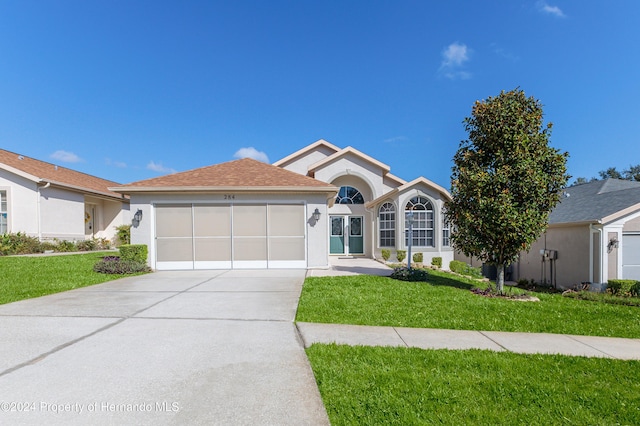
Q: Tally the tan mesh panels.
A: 8